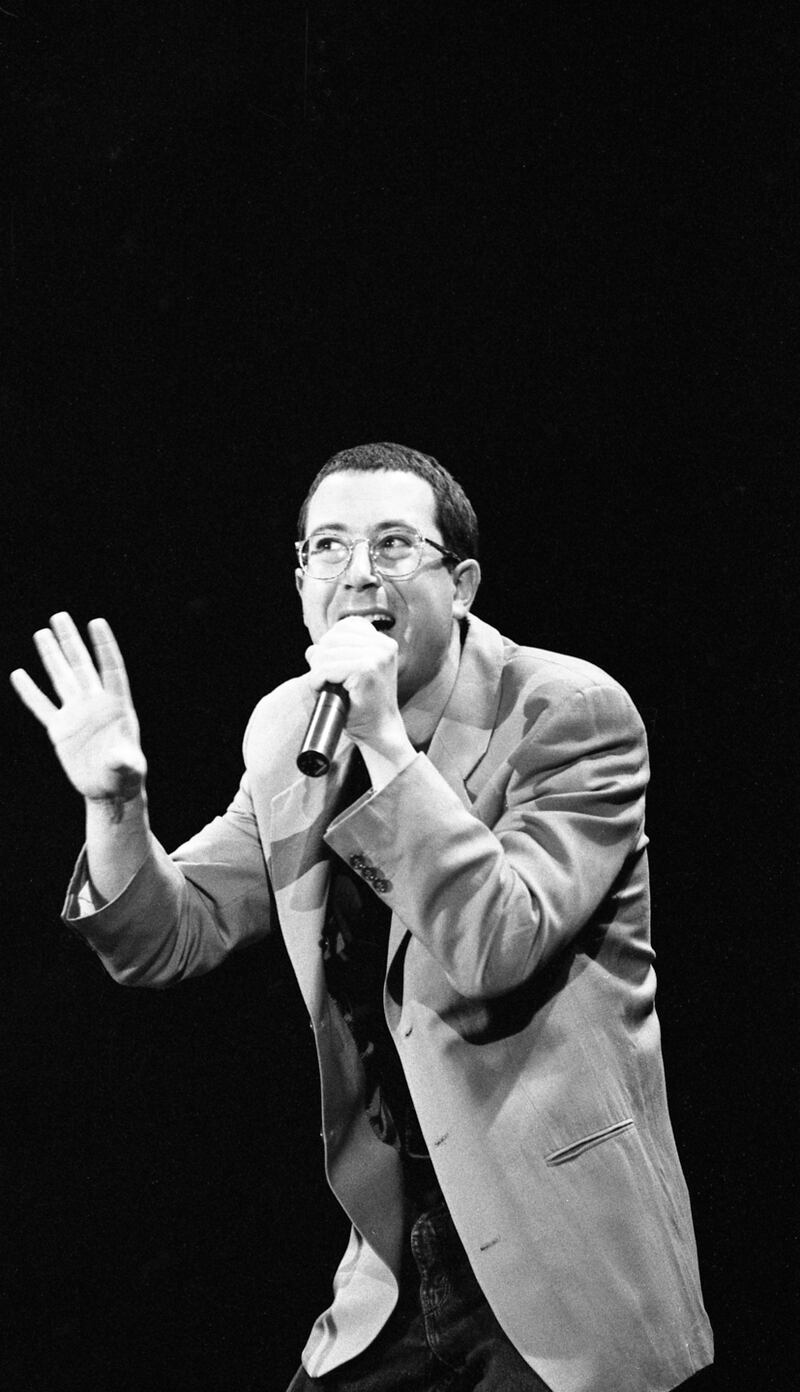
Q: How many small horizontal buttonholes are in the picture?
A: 3